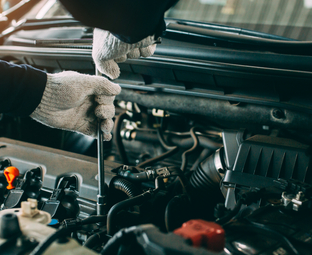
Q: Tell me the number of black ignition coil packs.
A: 3